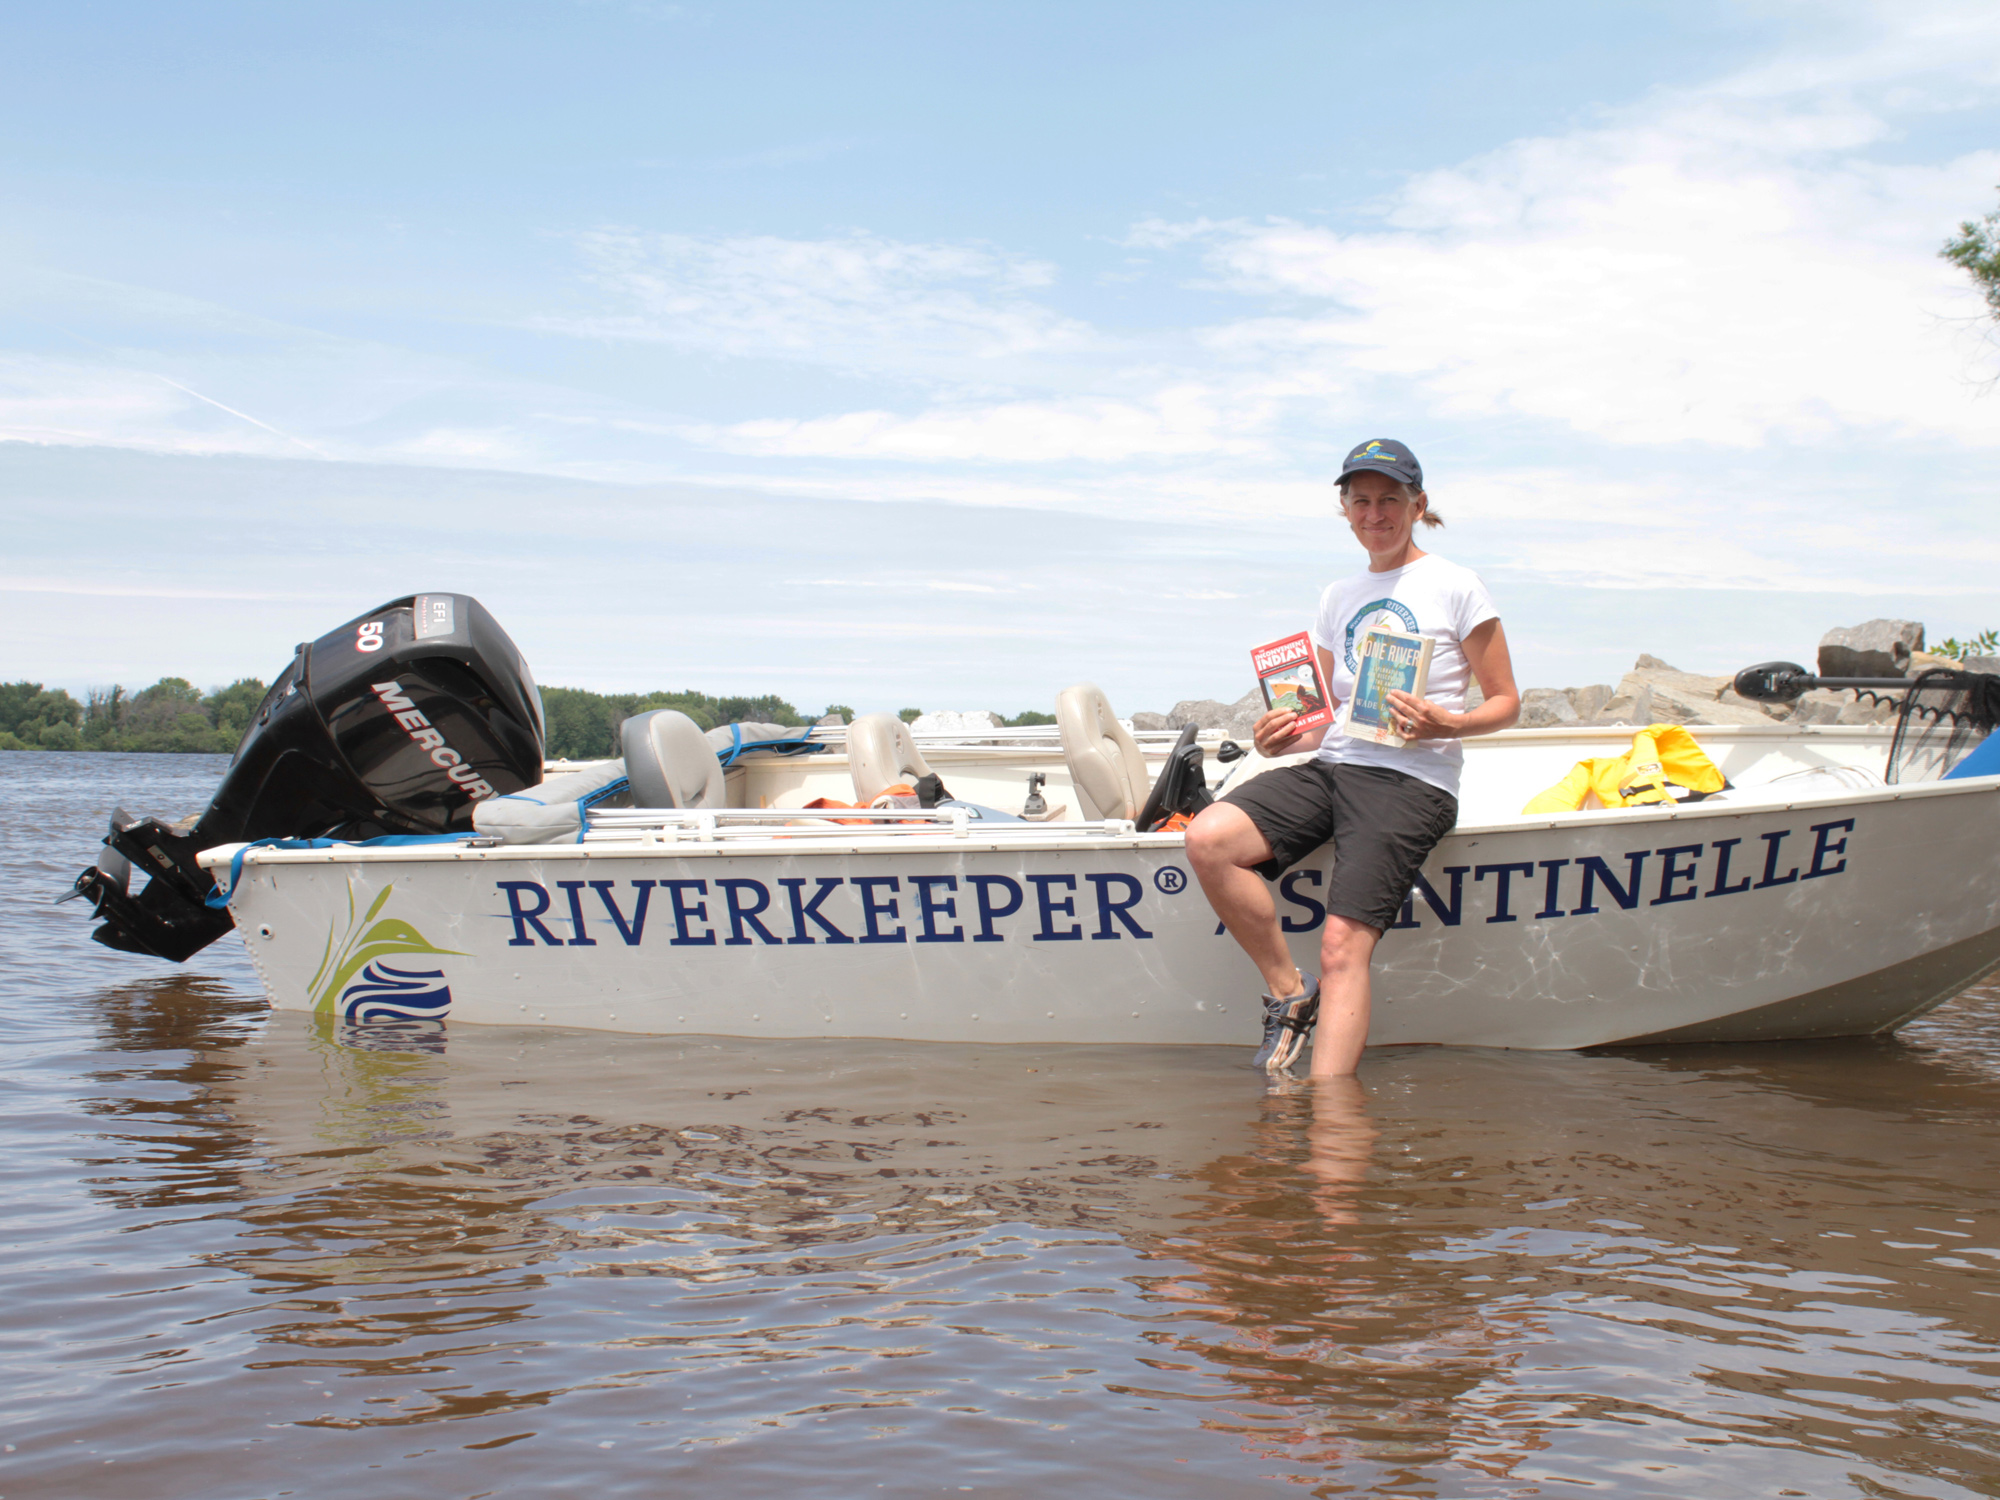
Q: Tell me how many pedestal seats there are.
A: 3